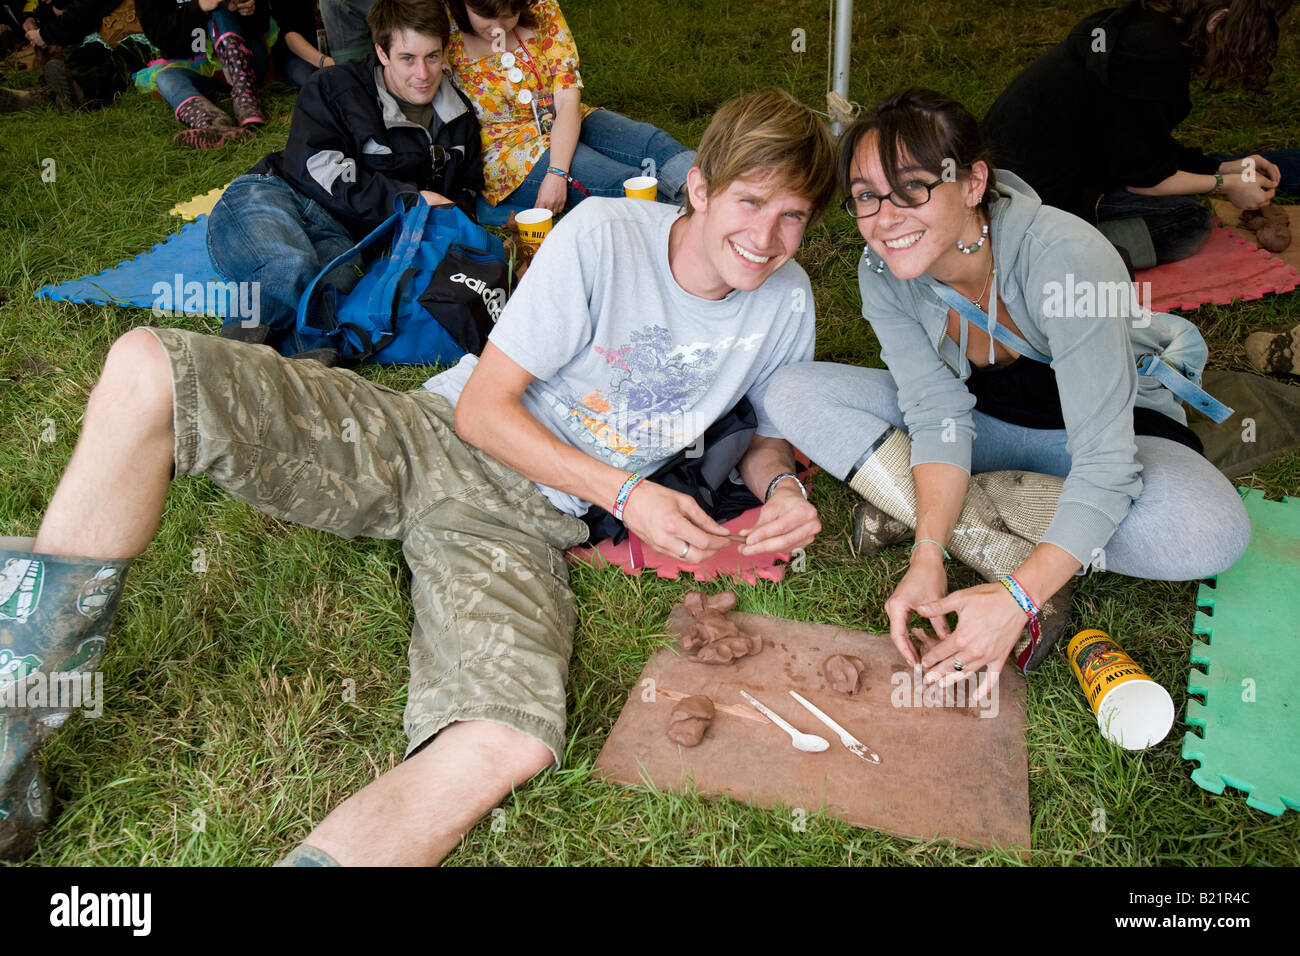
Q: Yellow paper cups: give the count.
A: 3